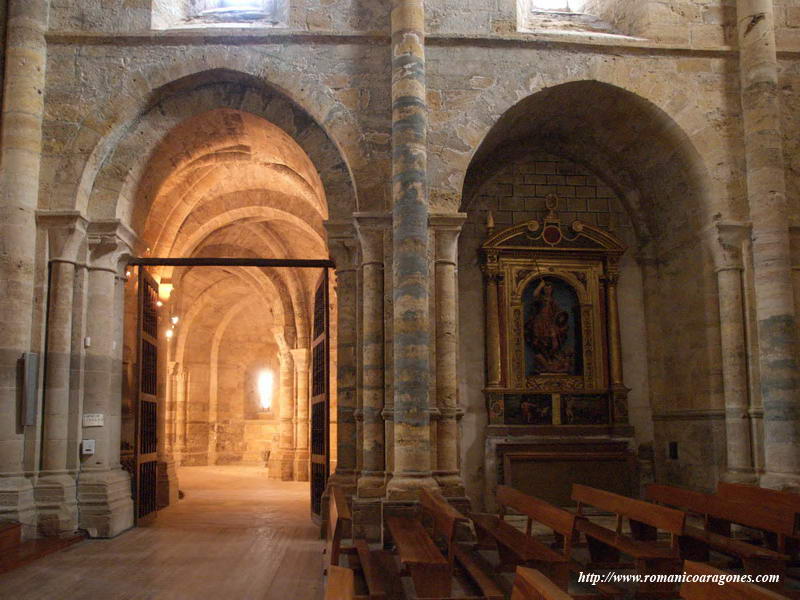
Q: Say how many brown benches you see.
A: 9